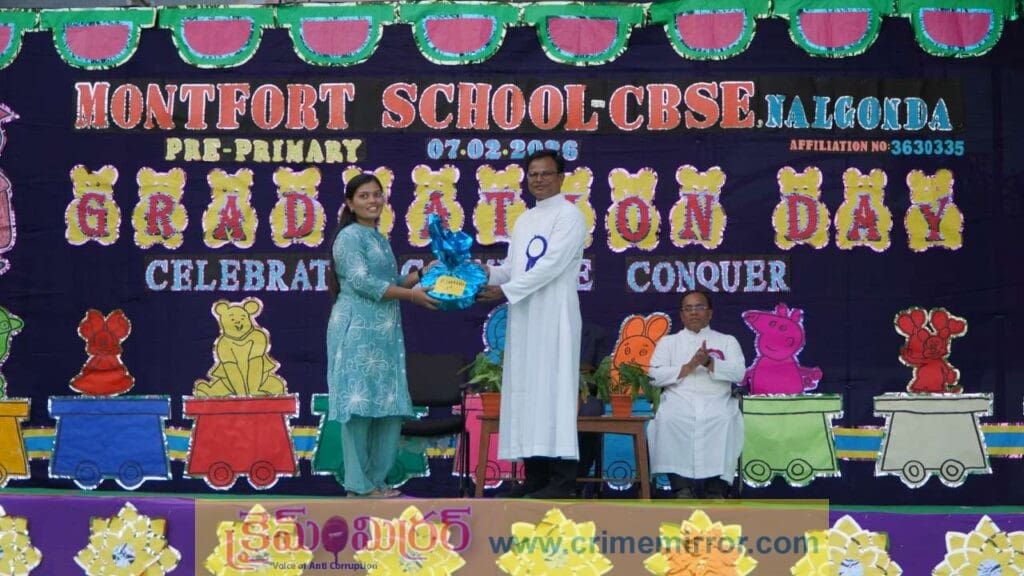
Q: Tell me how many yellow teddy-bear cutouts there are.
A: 13